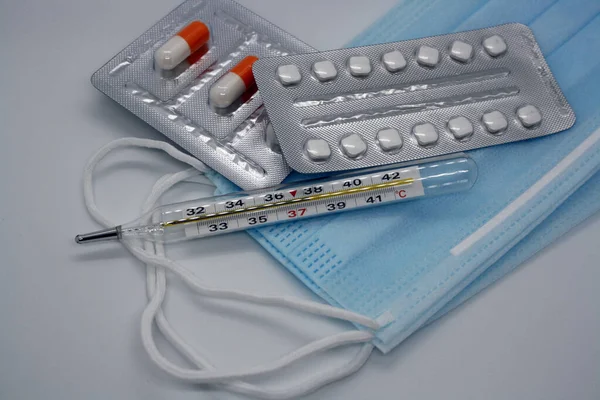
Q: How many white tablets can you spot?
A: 14